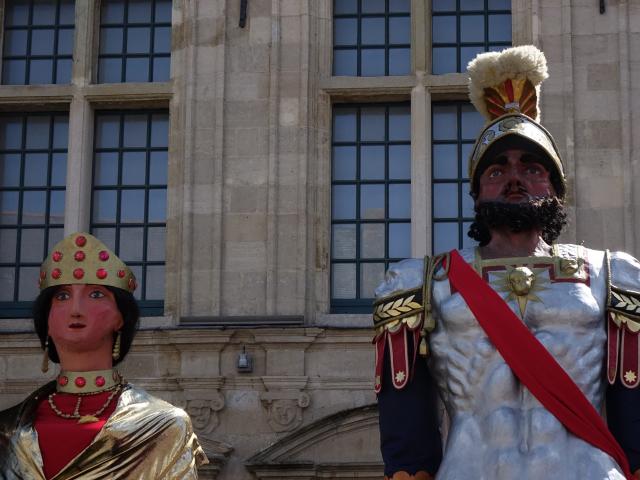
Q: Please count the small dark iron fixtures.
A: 2